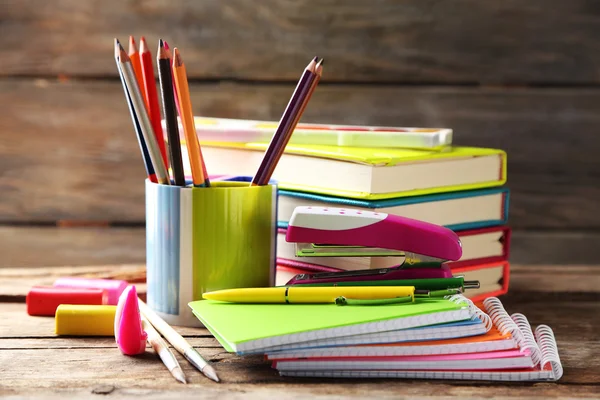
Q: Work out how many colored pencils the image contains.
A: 9